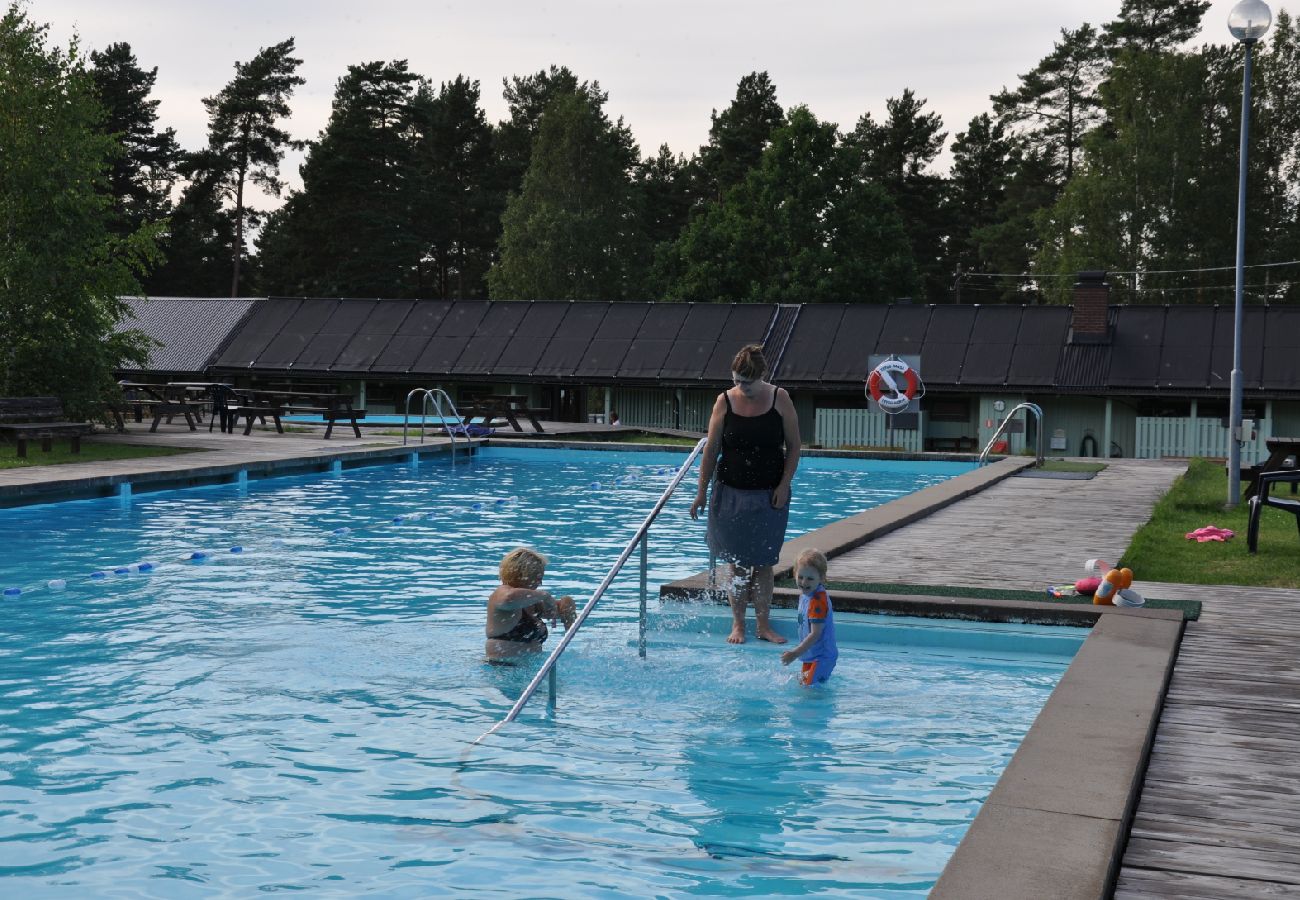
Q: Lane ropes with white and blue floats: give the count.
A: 1